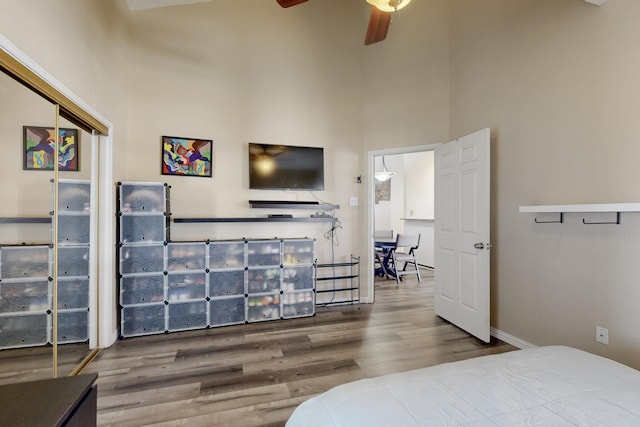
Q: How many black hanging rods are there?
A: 2